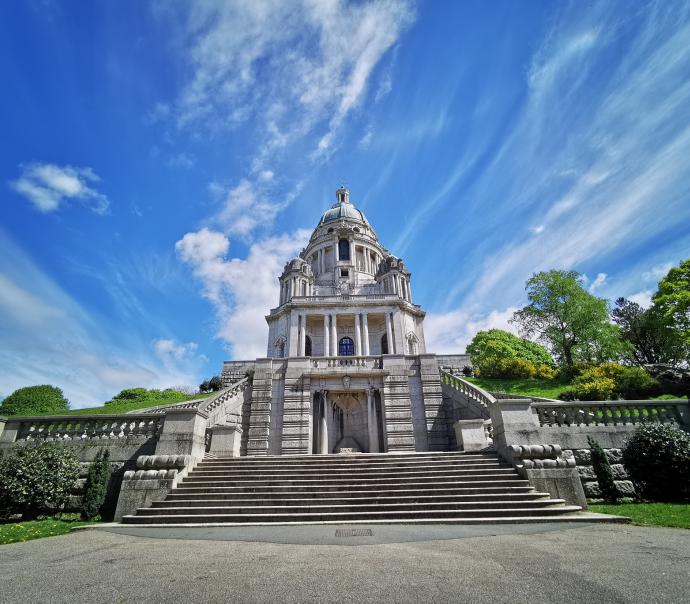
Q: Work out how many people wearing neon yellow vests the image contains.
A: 0